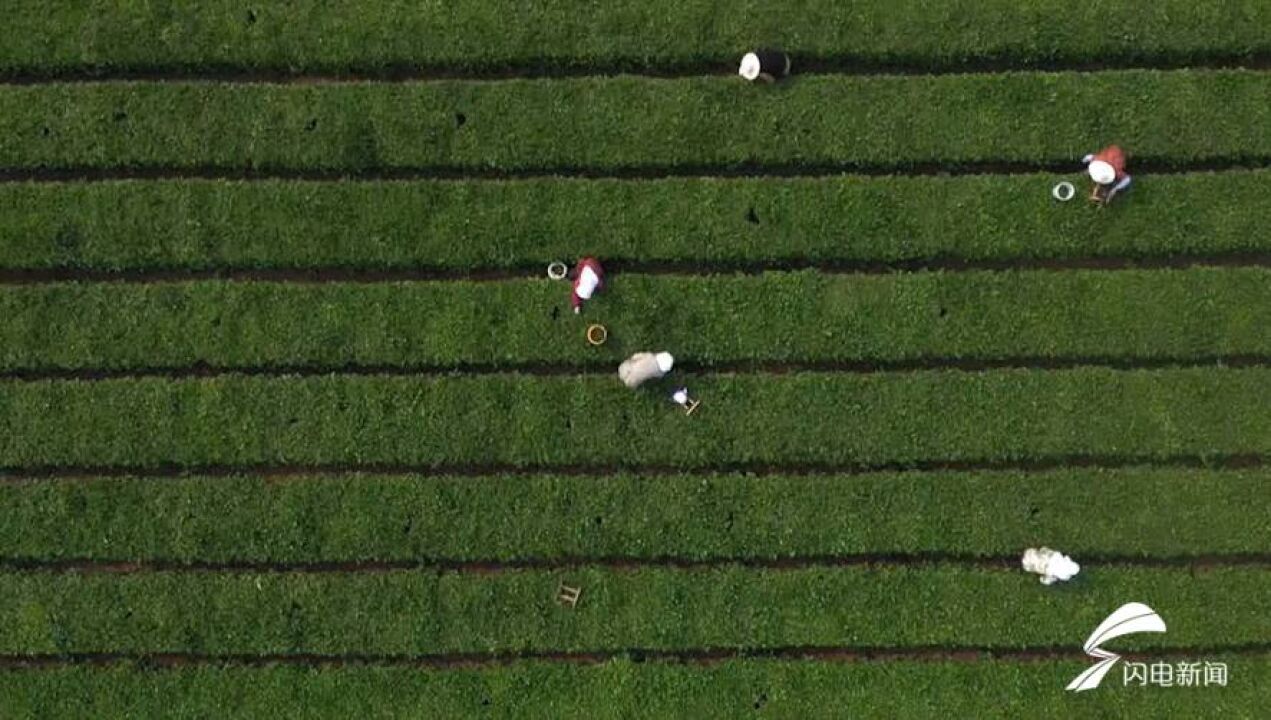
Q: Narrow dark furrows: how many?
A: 7